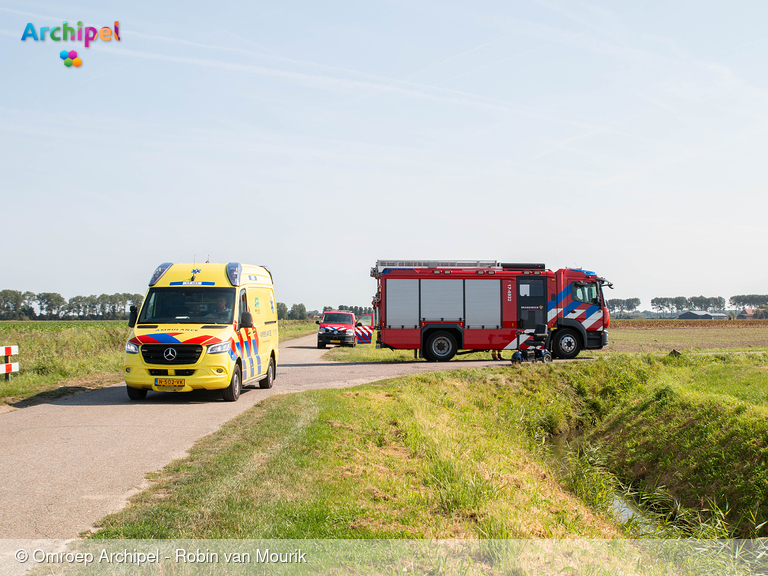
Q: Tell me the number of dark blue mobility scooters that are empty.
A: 1